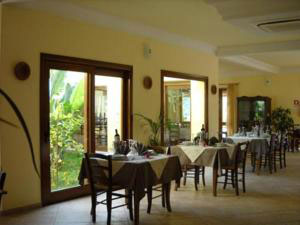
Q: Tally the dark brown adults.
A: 0